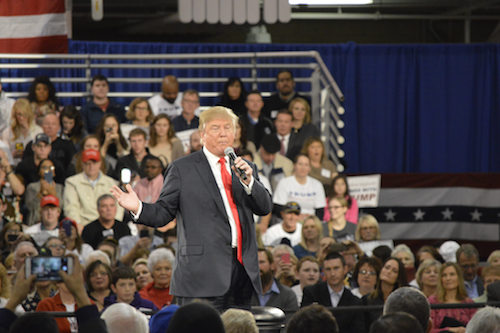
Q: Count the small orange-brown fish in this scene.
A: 0